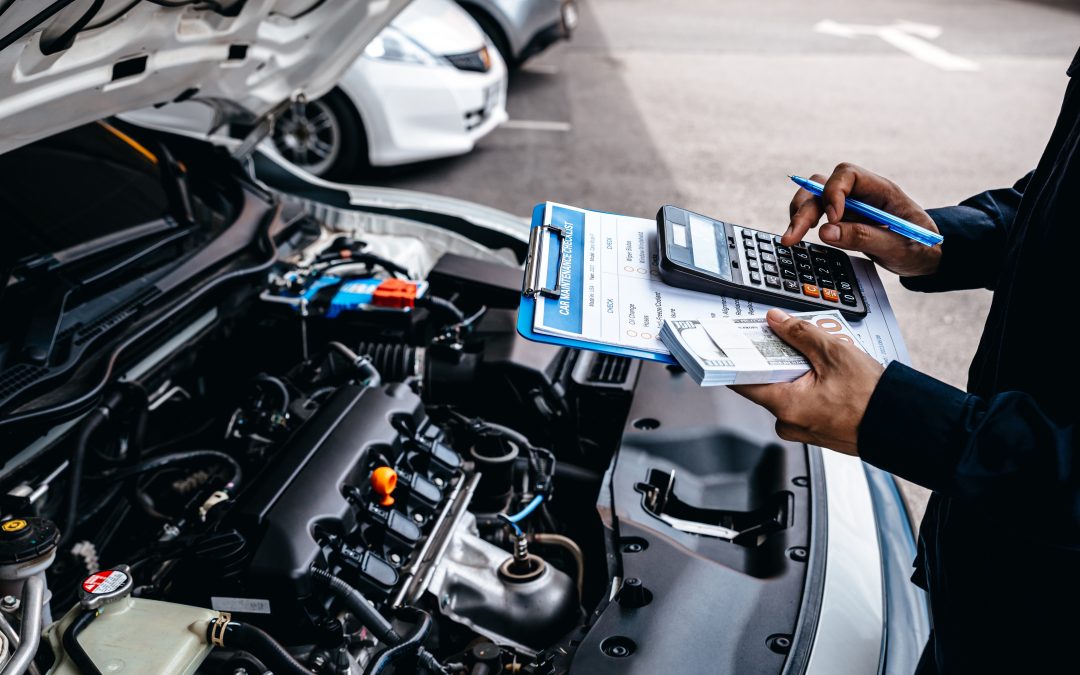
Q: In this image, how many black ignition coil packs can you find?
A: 4